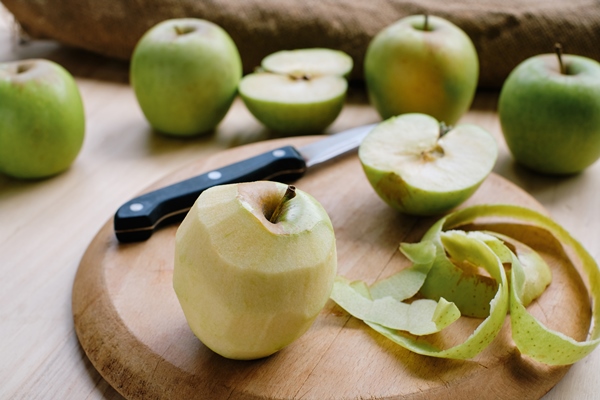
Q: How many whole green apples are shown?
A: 4